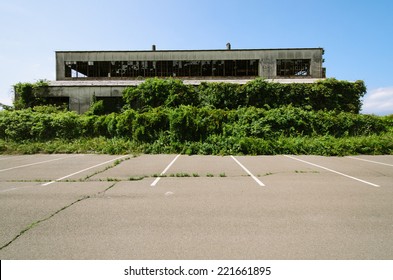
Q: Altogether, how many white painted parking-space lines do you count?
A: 6